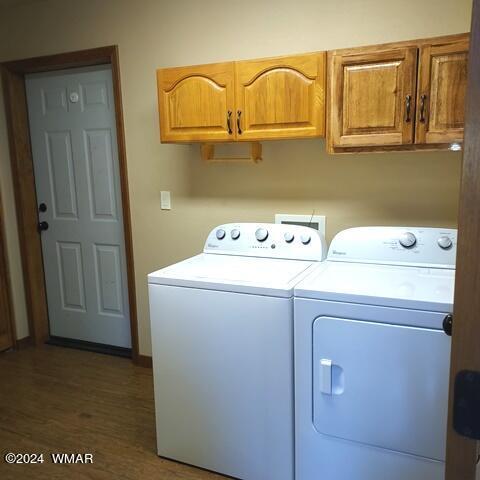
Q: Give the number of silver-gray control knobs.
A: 7